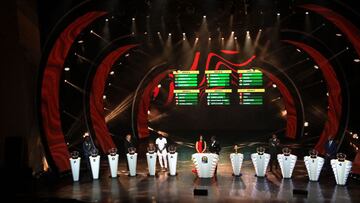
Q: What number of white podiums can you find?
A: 12